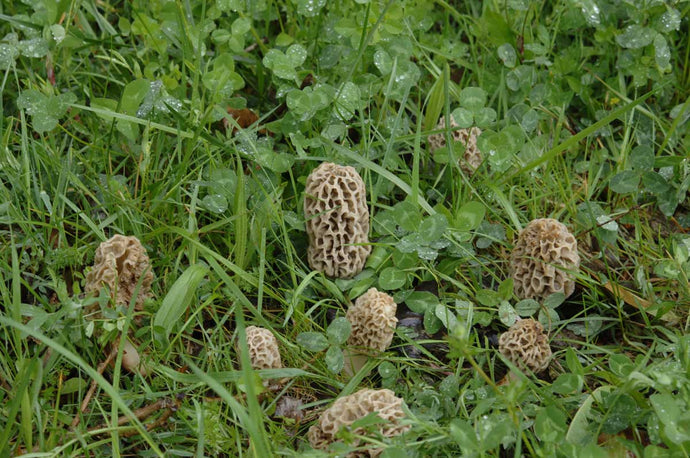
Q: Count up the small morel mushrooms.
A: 8